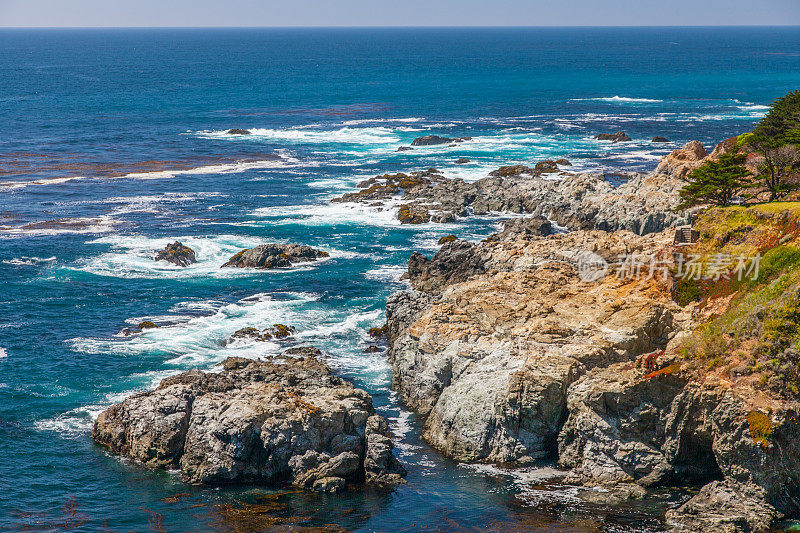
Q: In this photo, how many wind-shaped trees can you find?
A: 2